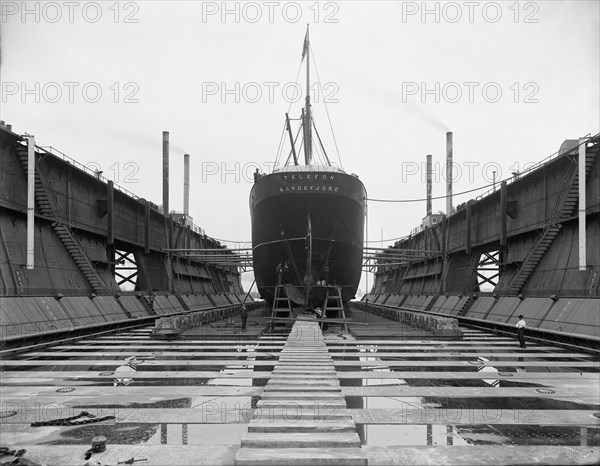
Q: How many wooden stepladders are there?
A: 2